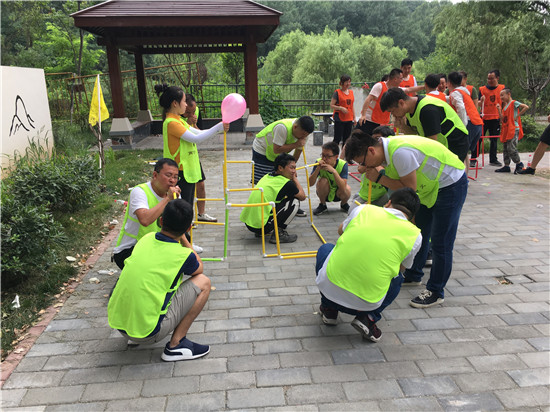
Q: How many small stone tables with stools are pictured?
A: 1